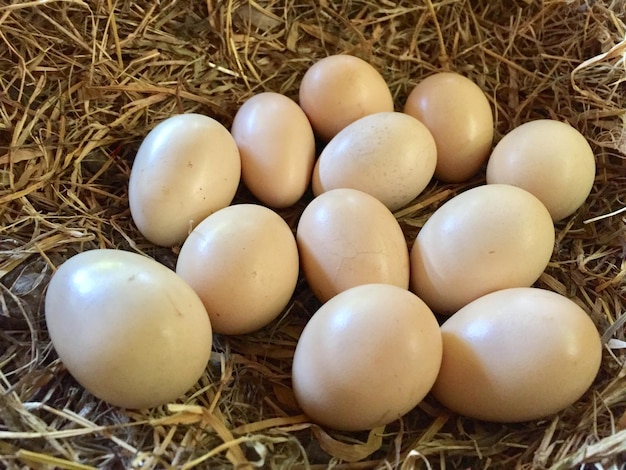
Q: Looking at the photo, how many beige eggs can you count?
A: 12